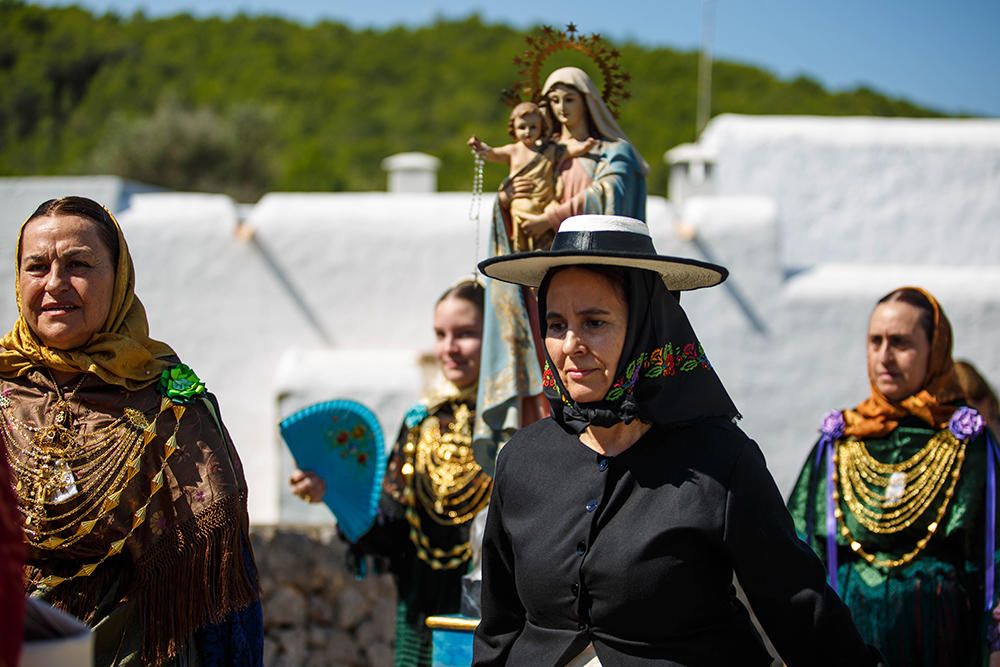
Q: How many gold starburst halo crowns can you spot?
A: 1